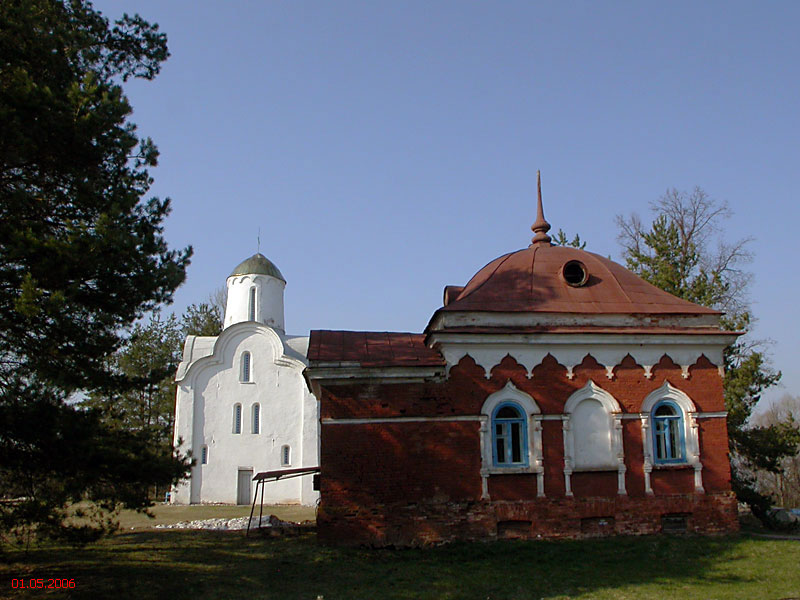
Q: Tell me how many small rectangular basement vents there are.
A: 3